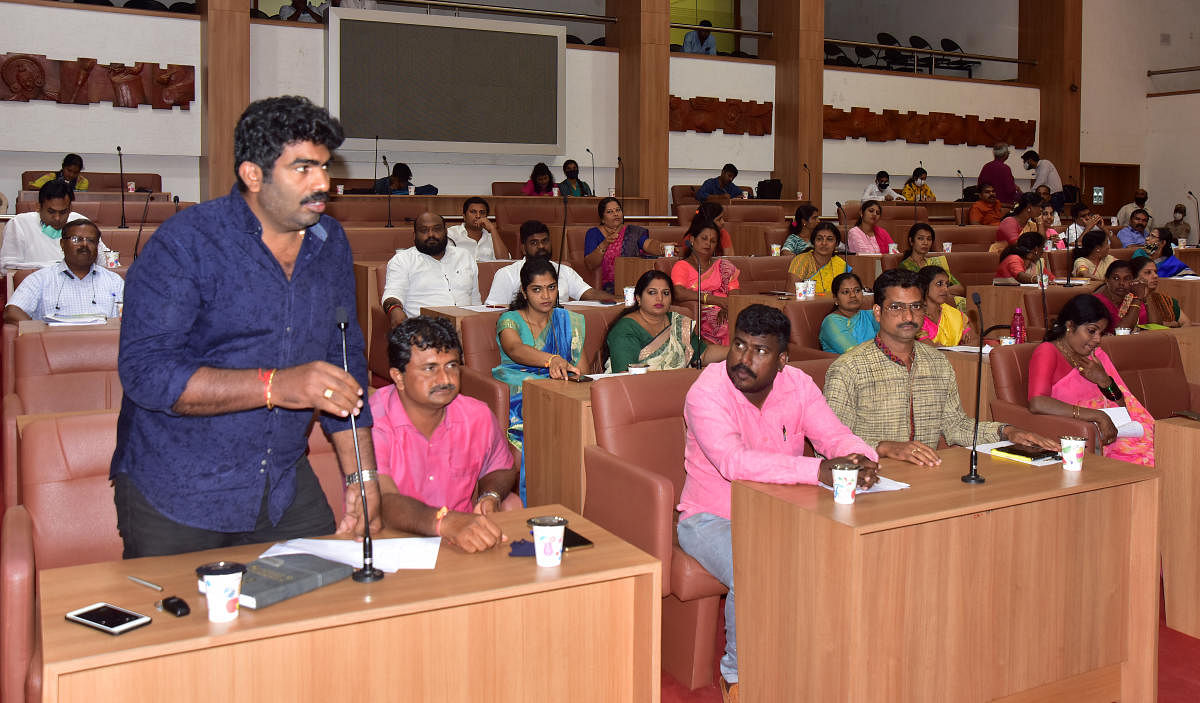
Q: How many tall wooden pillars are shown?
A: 4